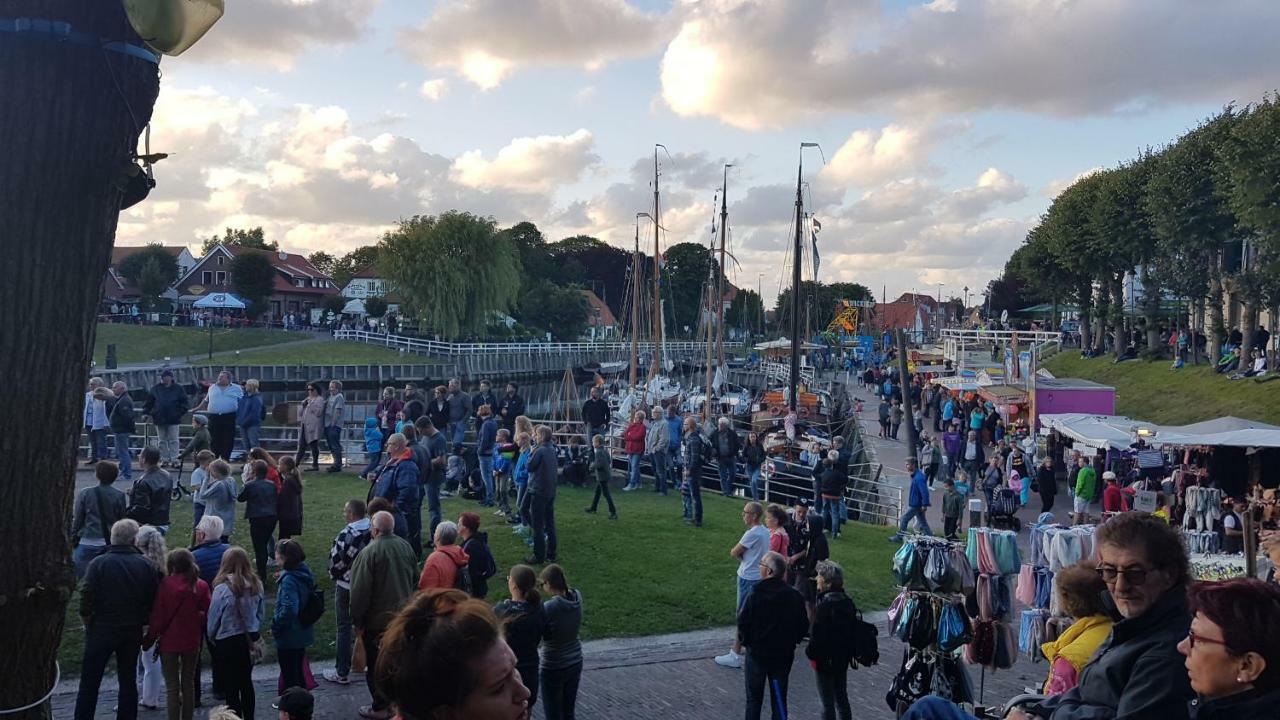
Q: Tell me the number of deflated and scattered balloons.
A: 0